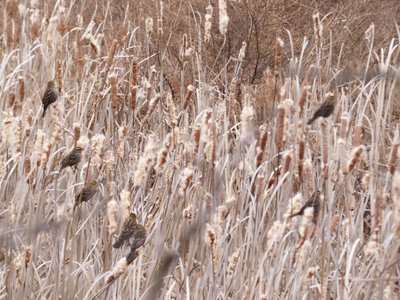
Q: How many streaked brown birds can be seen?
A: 7